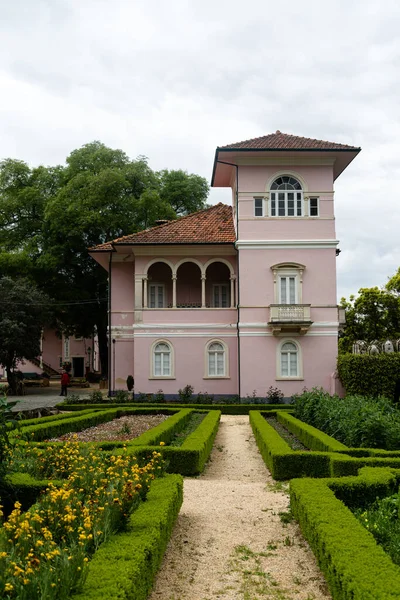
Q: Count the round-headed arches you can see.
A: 7